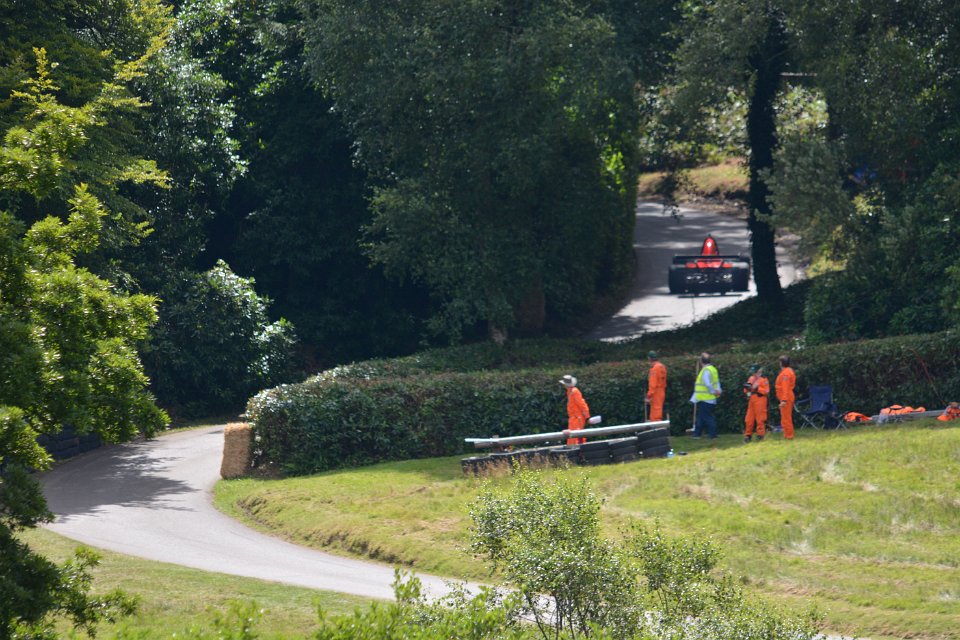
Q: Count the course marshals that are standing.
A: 5